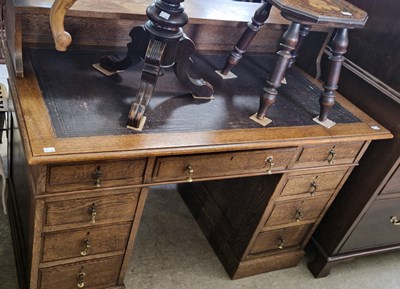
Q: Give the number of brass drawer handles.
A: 11